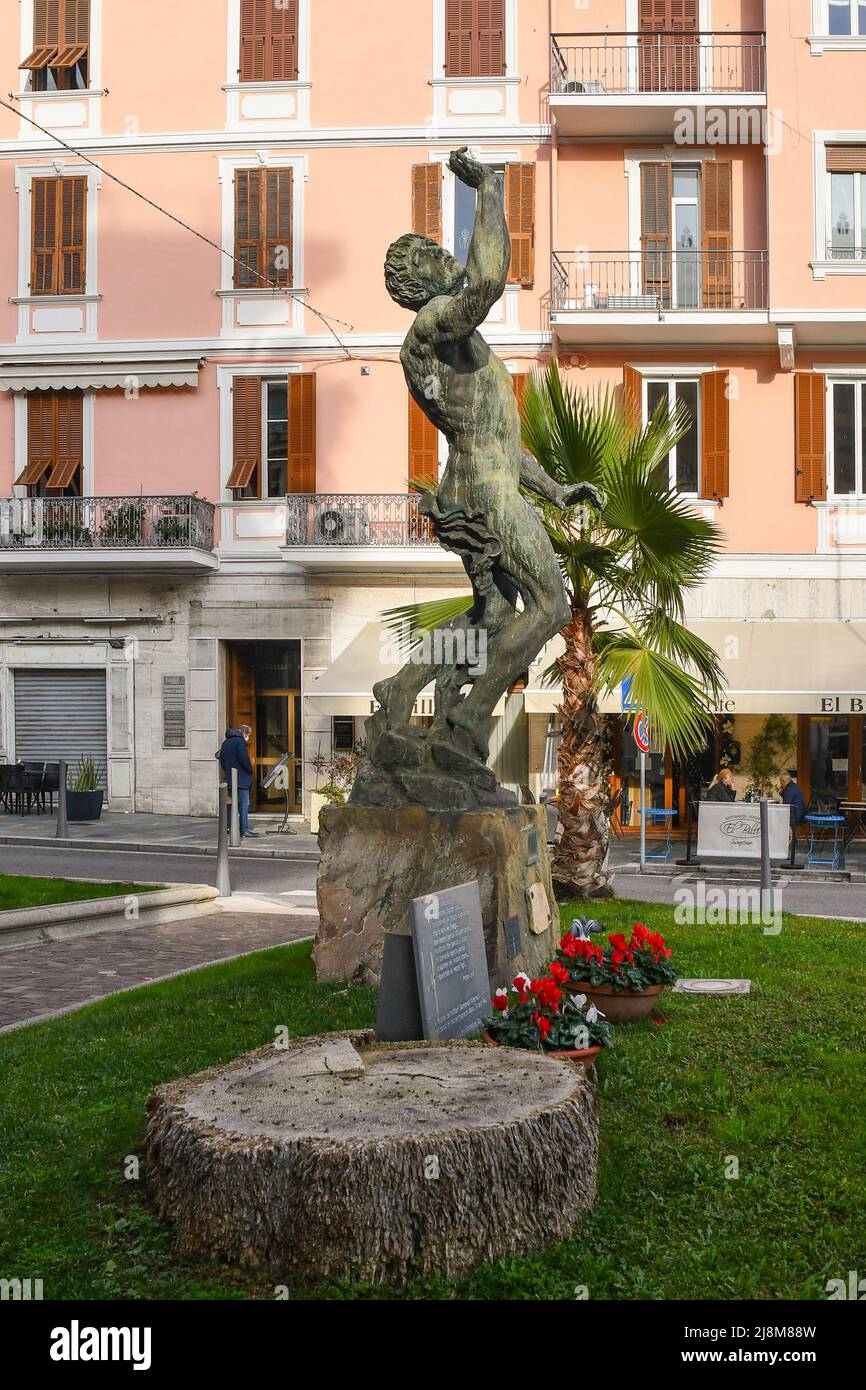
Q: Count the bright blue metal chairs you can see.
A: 2